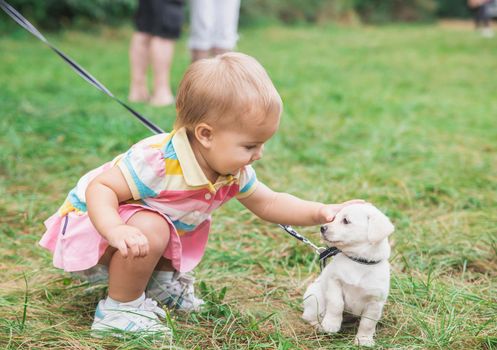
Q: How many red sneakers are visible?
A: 0